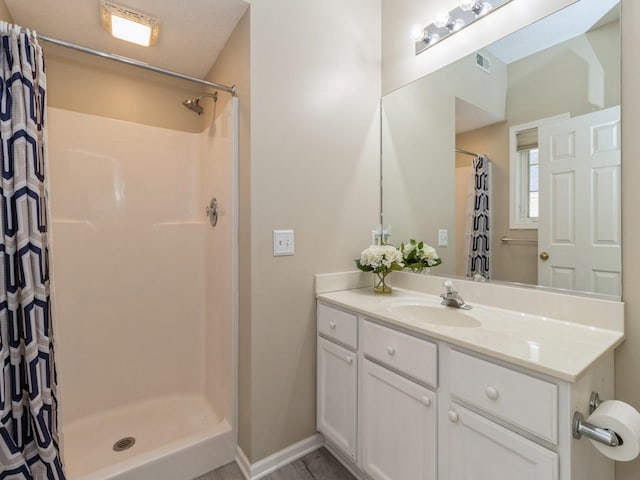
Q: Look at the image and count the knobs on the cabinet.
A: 6